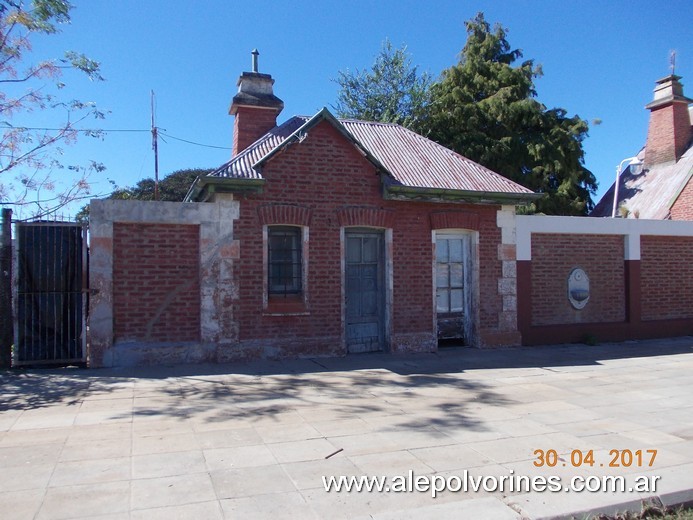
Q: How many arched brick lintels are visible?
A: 3